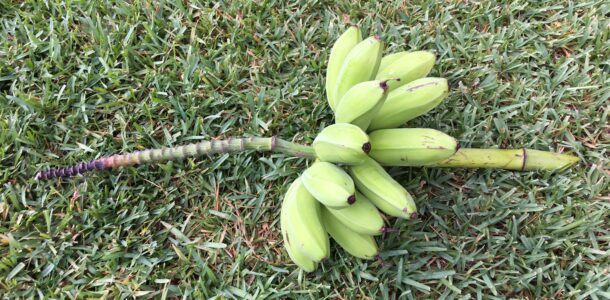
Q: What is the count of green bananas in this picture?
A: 14